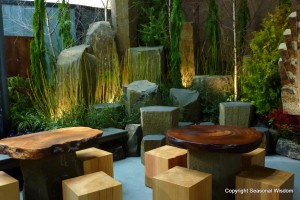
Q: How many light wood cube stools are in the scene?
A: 7